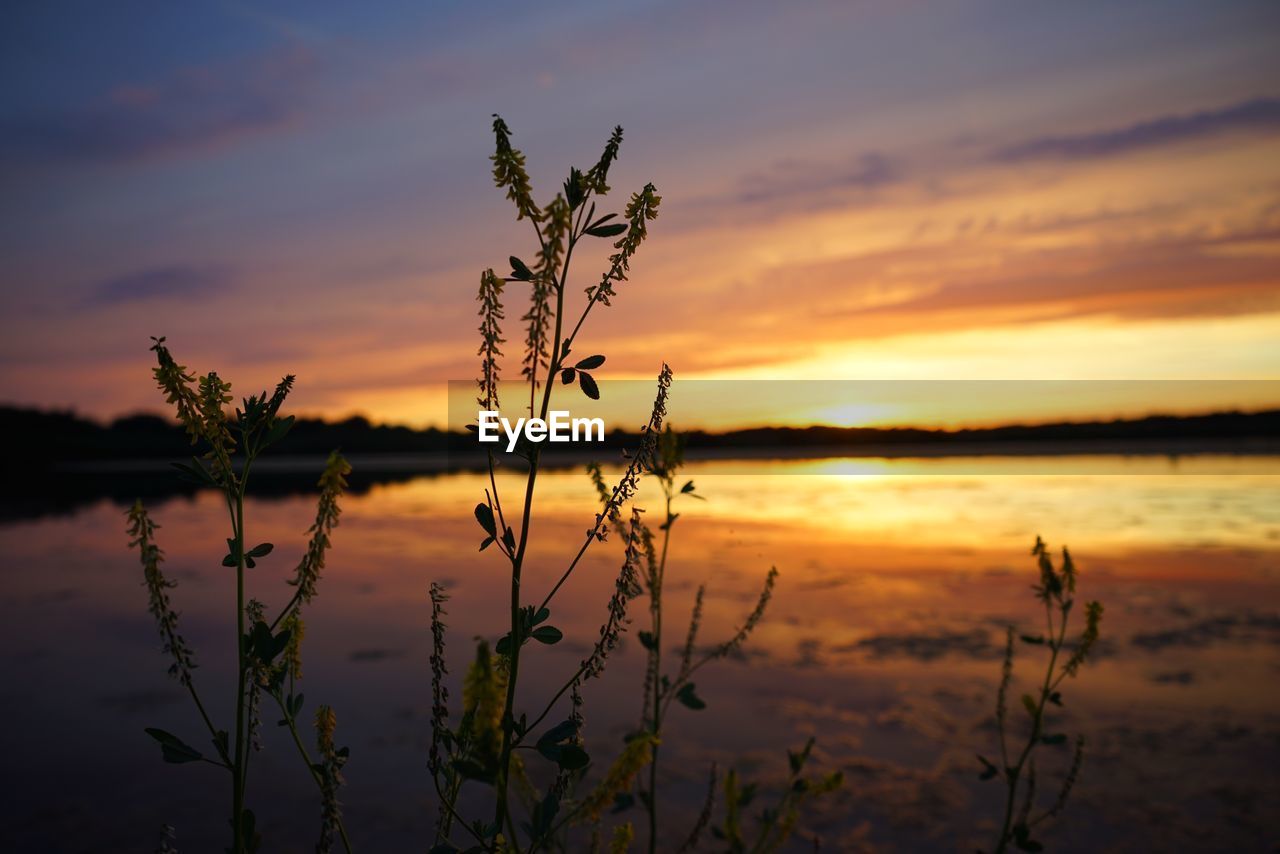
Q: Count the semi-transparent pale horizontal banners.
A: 1